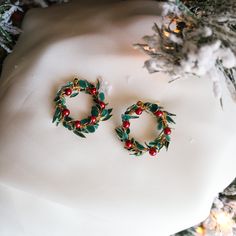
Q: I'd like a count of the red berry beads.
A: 12